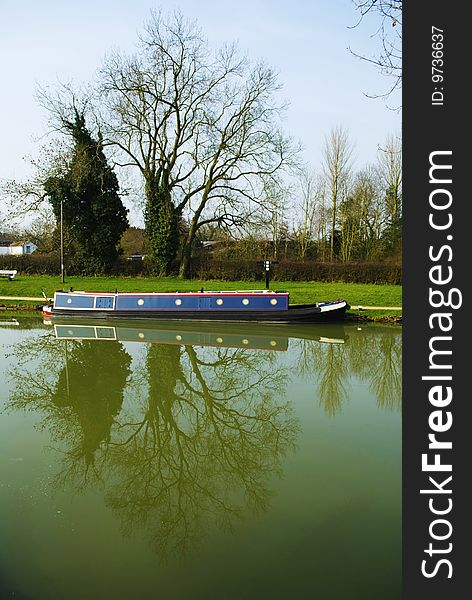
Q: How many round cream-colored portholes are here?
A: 6